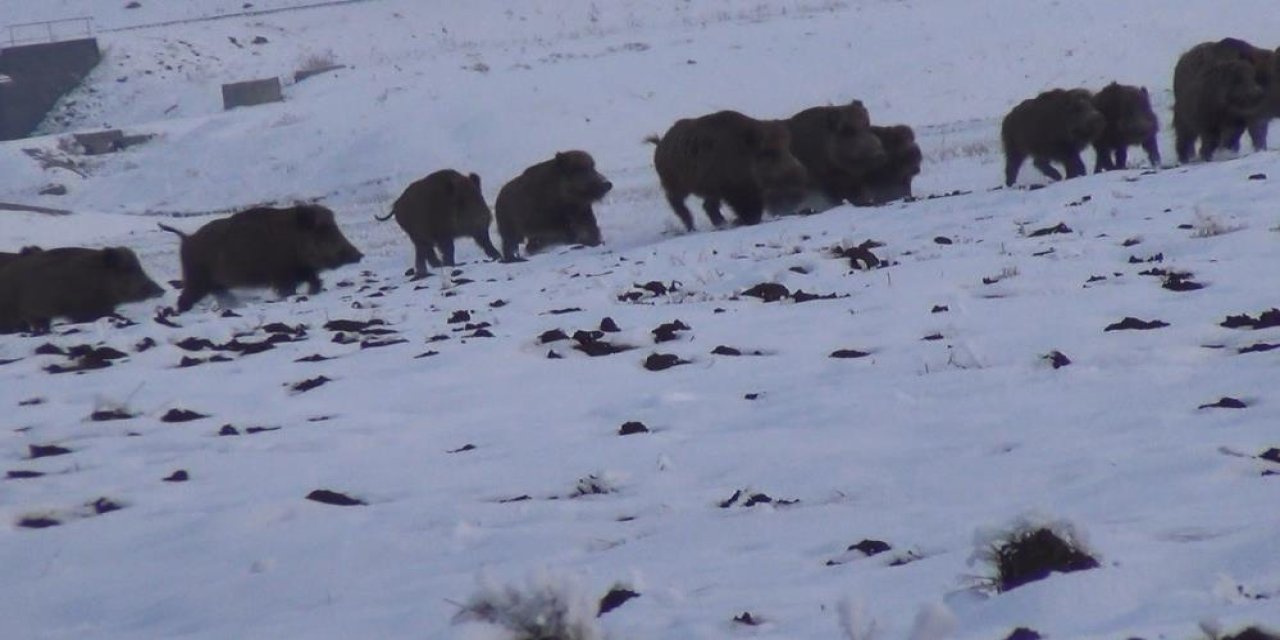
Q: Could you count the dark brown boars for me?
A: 12